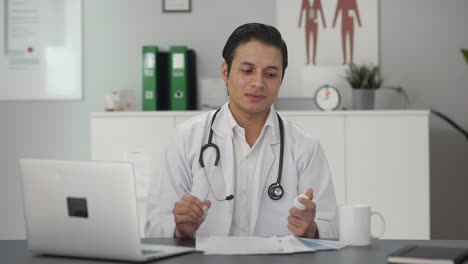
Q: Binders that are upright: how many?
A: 2